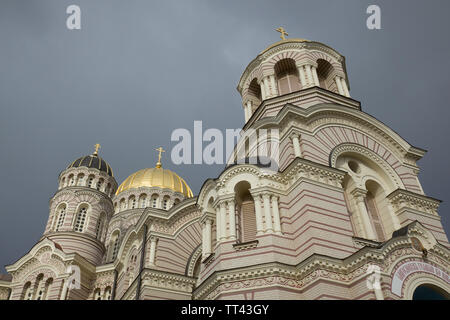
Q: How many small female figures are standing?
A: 0